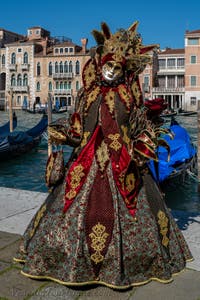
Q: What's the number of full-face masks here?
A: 1